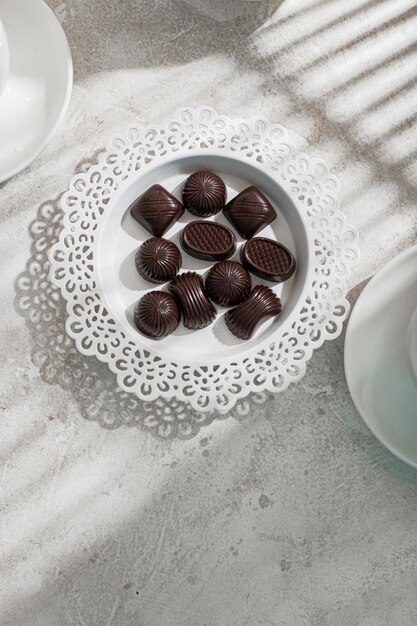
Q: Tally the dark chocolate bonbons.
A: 10